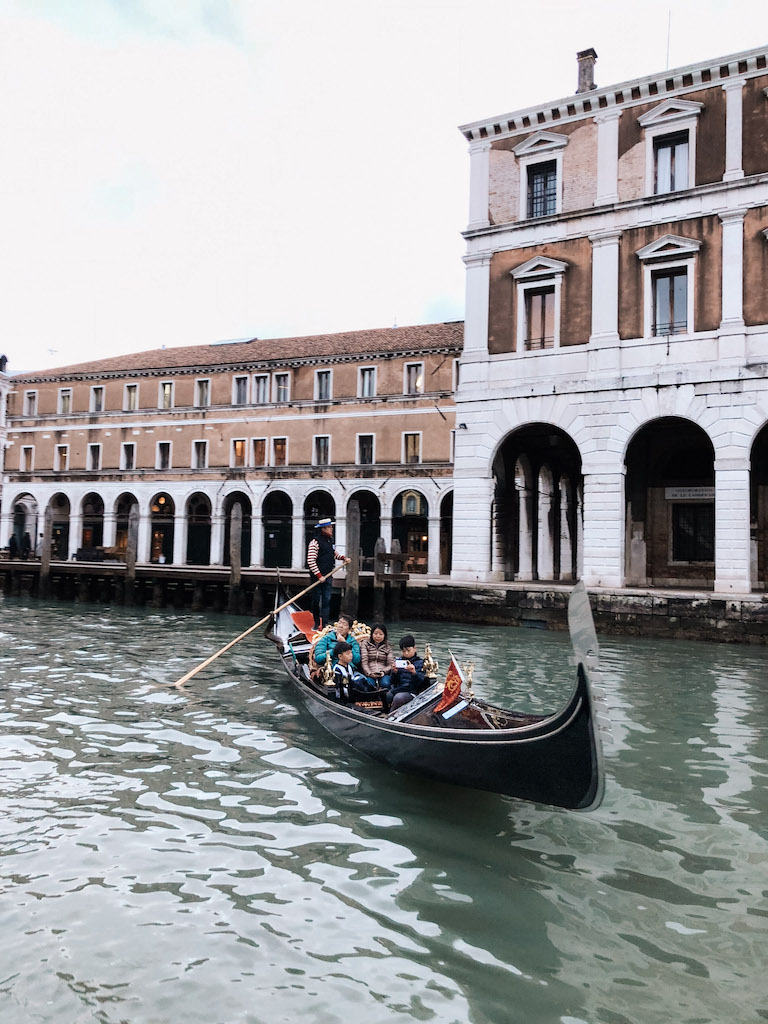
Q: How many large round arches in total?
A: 3